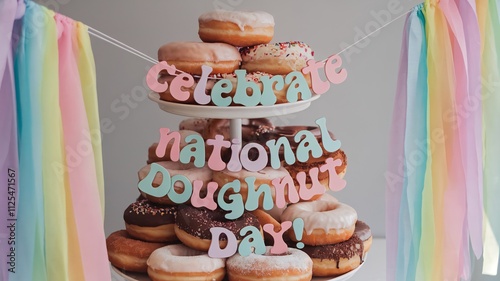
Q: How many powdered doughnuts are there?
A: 1